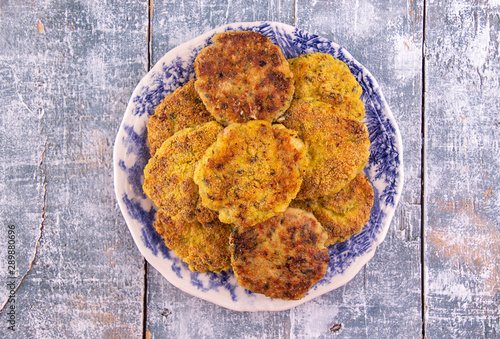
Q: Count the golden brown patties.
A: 9